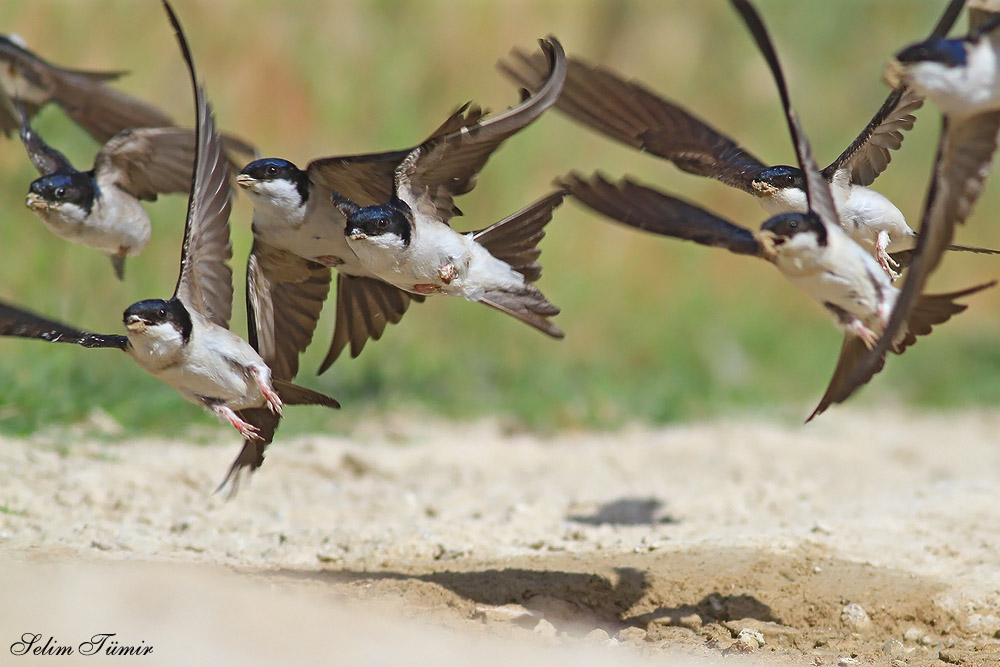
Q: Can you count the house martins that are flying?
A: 8